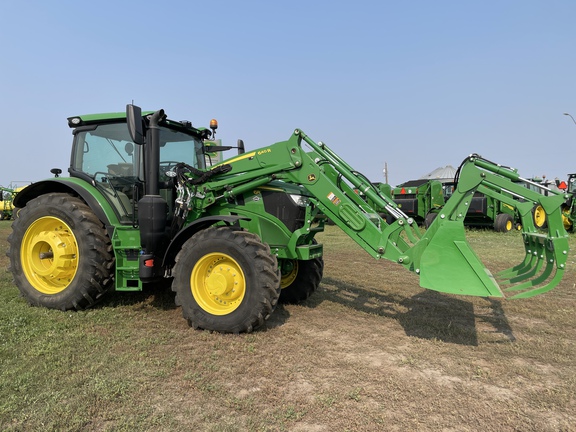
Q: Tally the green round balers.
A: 3